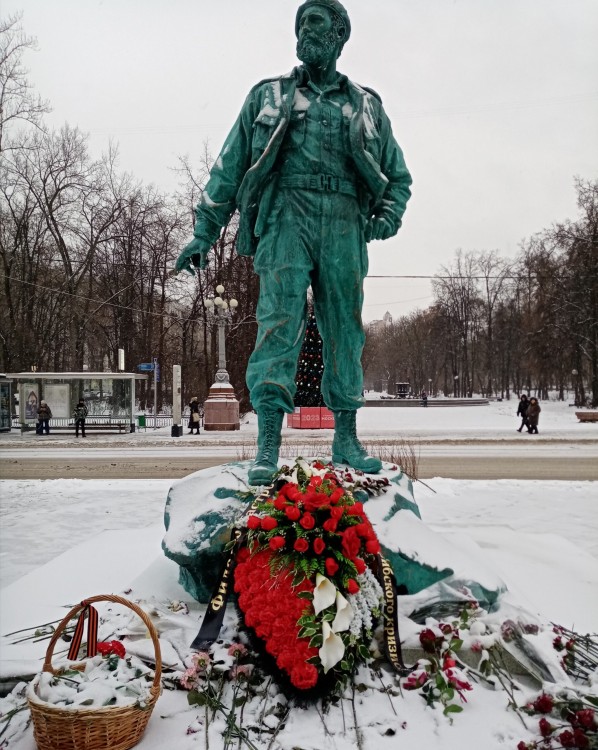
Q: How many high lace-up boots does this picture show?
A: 2